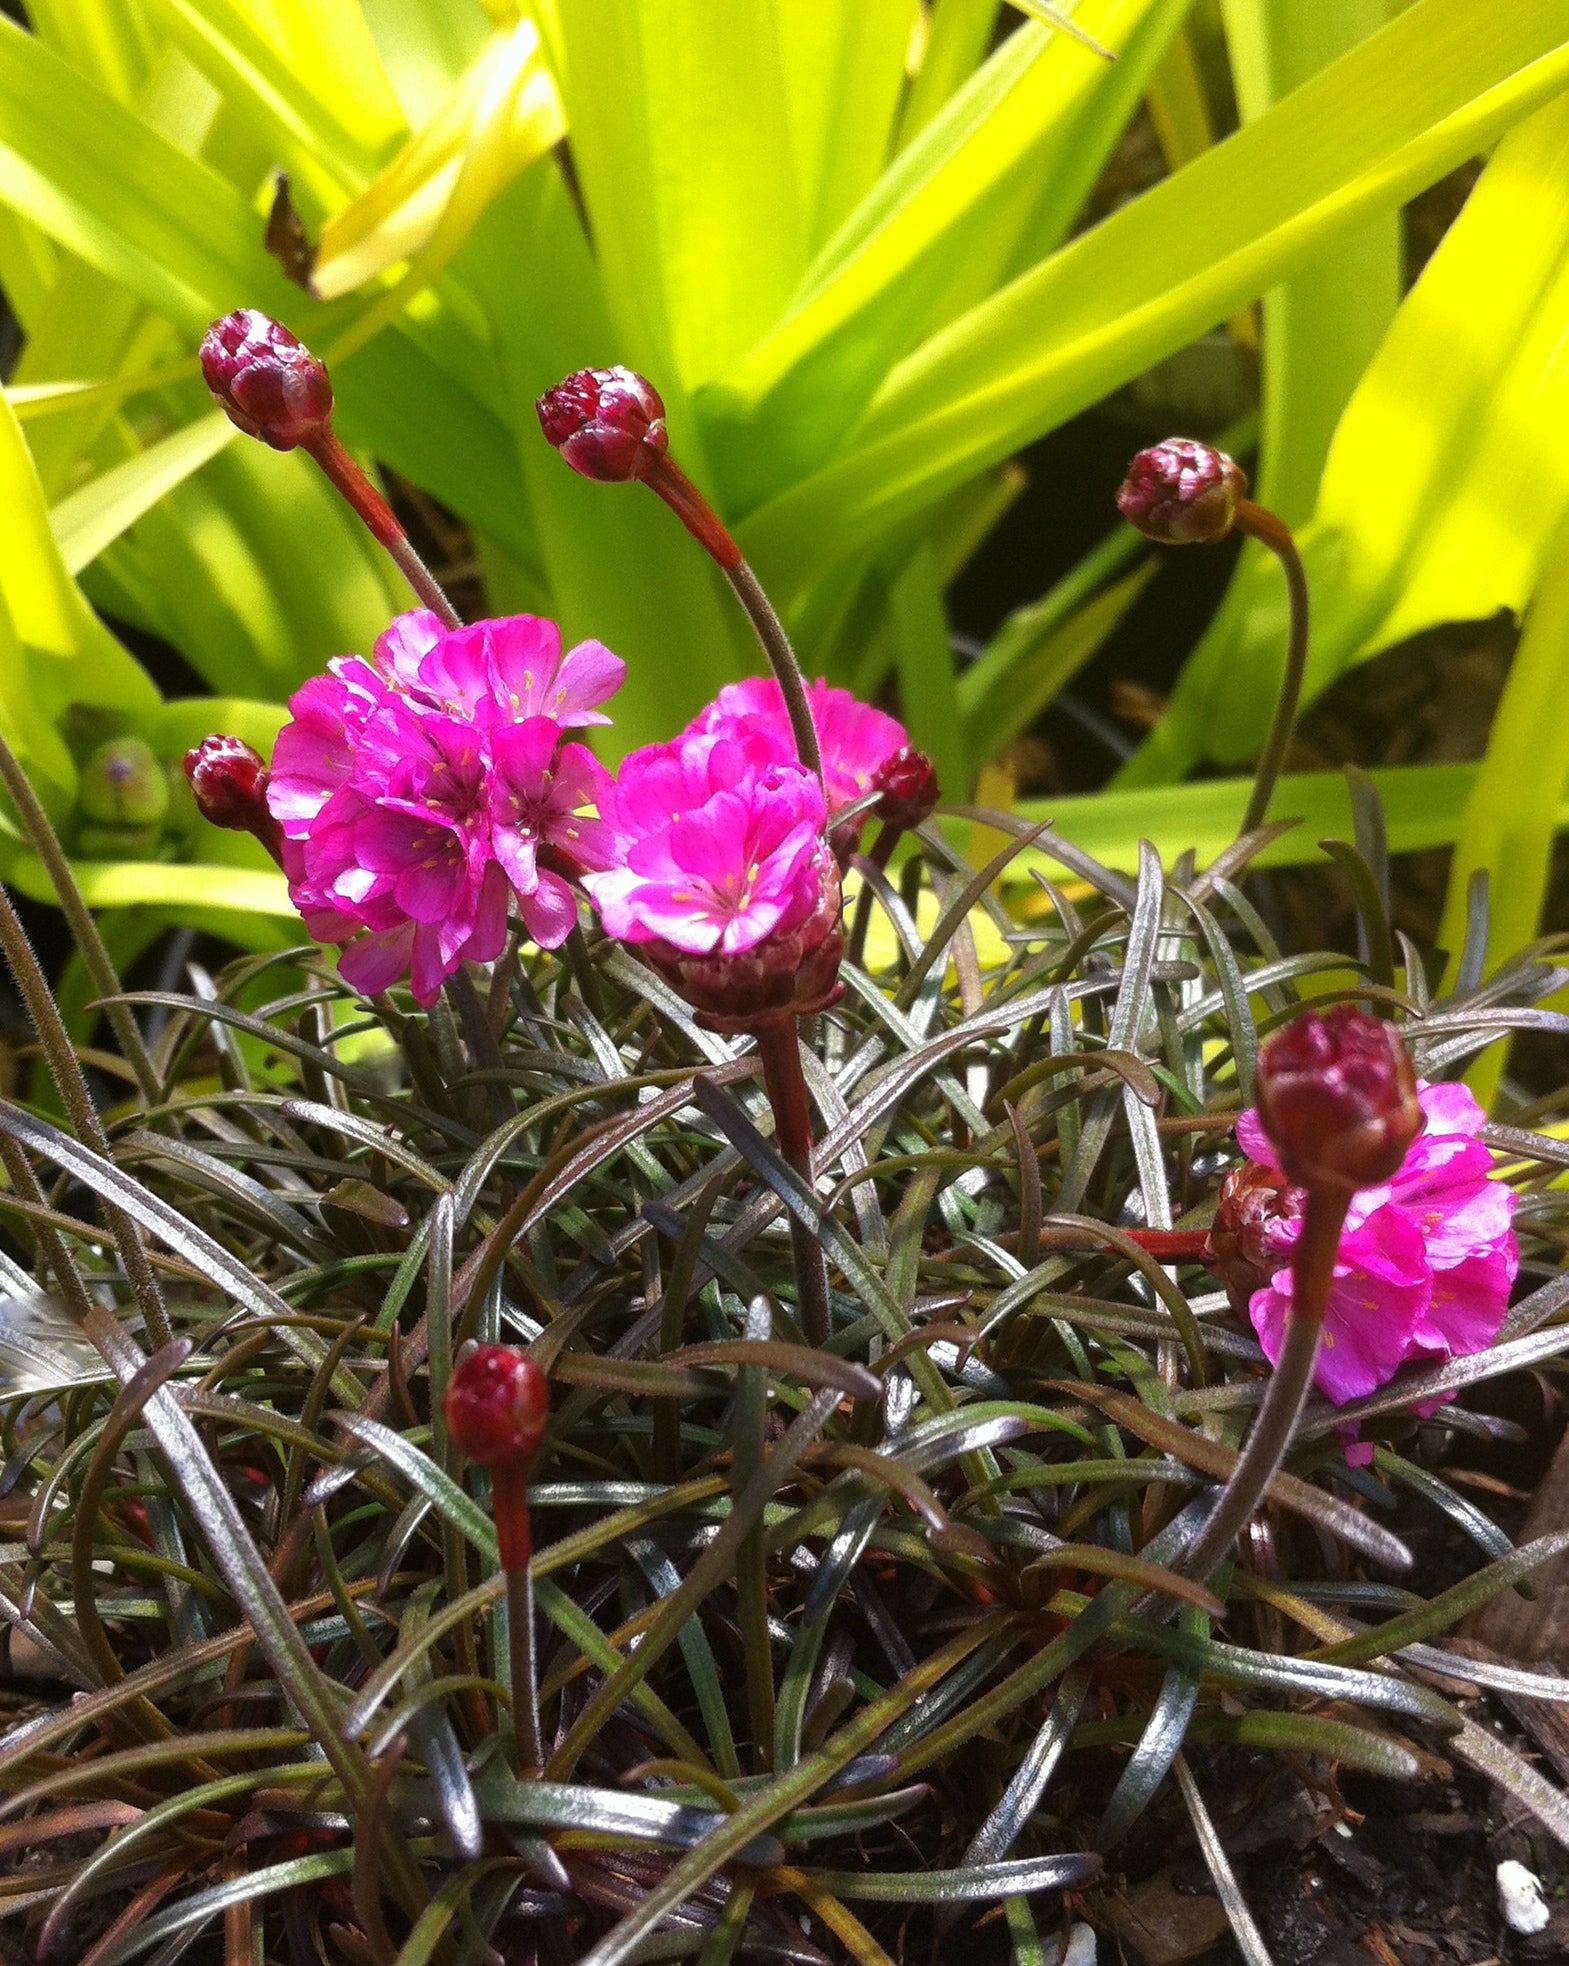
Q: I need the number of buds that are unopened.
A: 7